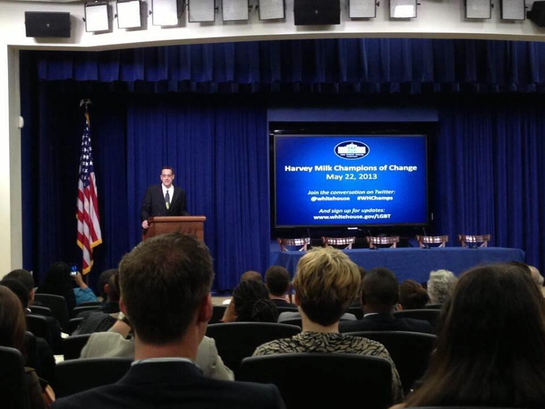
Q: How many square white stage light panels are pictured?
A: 10